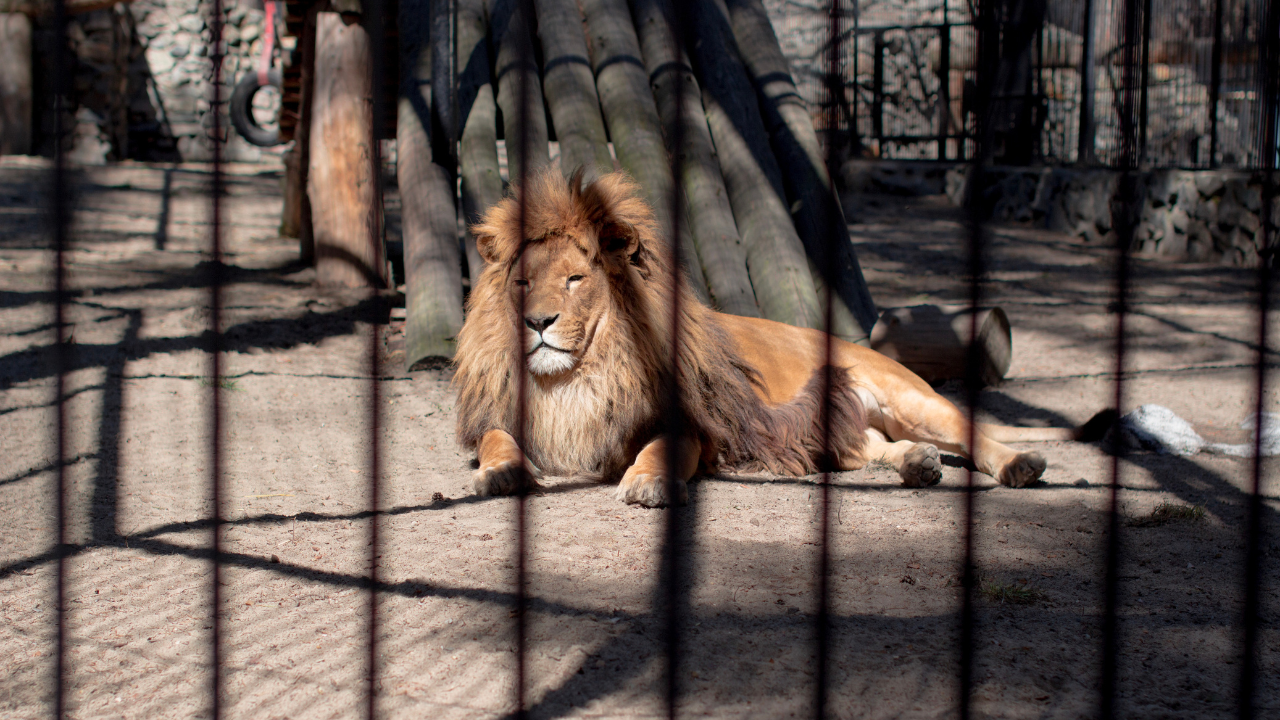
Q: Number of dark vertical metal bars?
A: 9